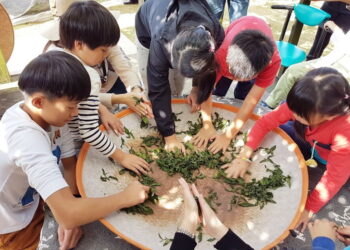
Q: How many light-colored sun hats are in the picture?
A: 1